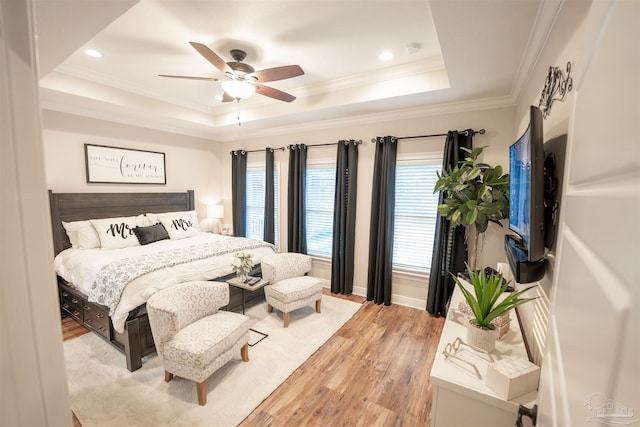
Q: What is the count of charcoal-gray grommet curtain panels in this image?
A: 6